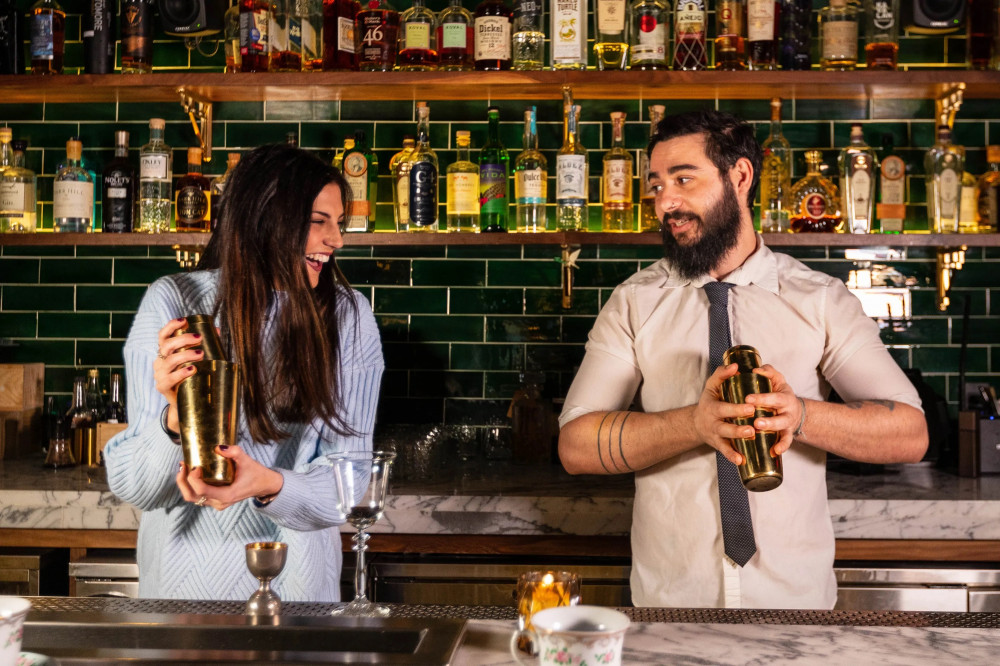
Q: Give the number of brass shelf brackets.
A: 6